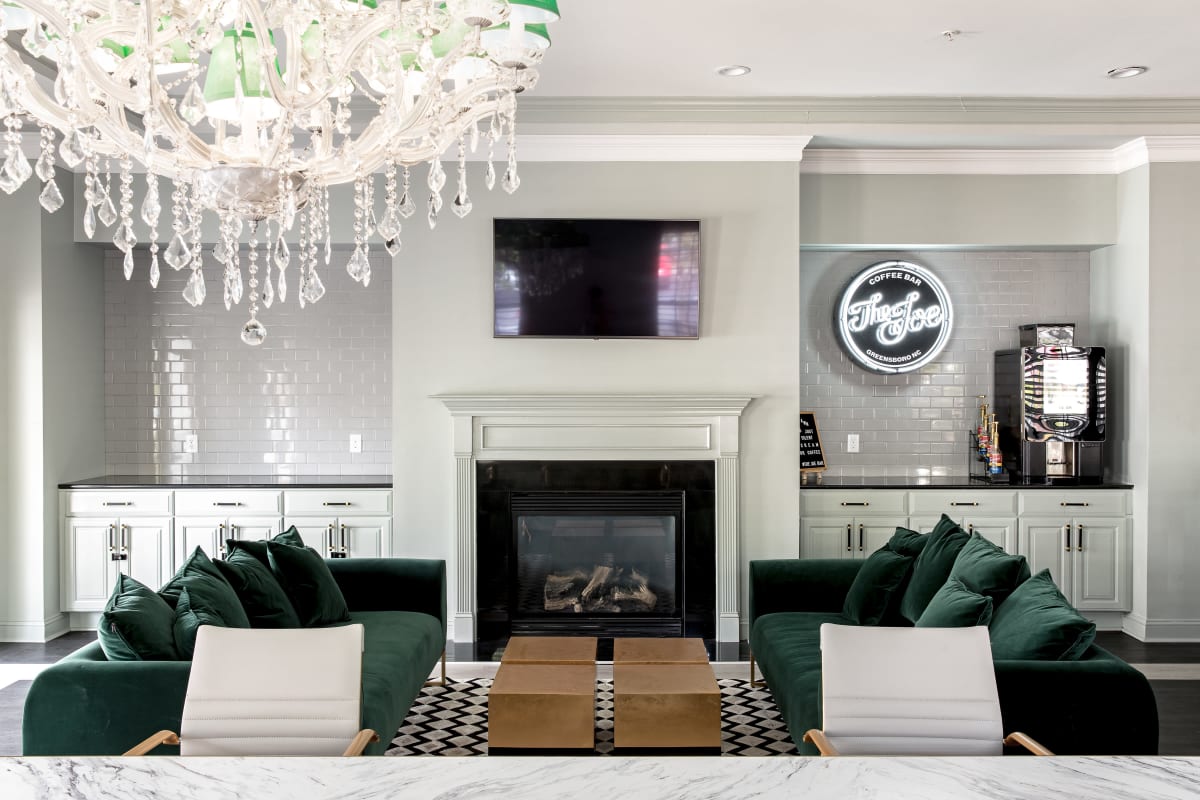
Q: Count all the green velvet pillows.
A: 12